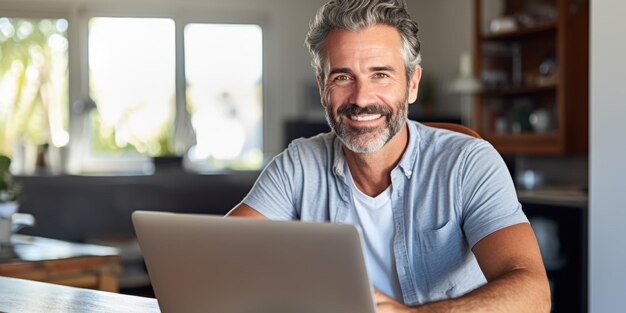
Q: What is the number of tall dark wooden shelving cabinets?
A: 1